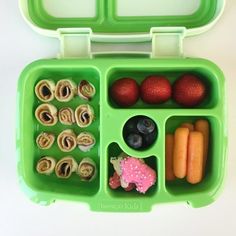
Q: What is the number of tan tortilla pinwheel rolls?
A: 12